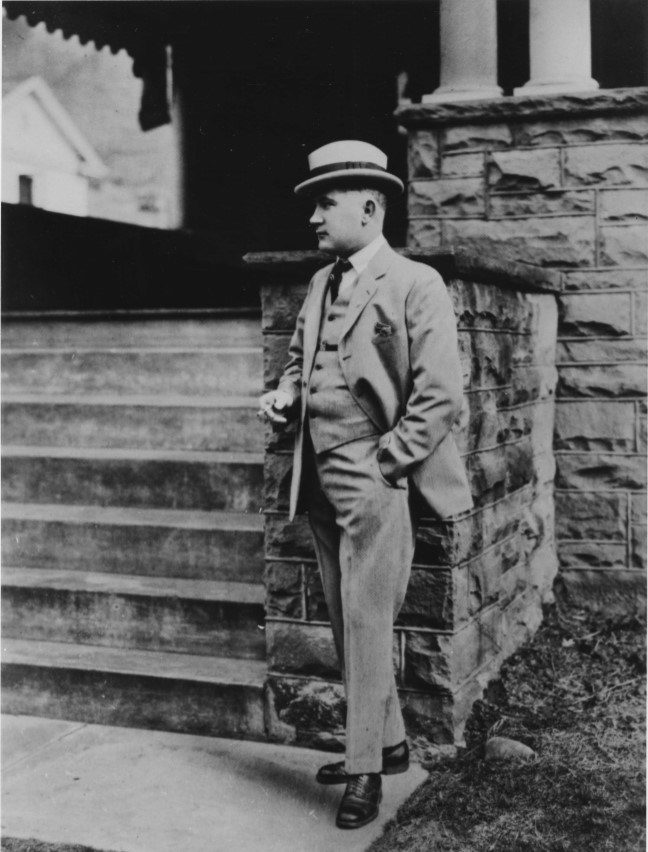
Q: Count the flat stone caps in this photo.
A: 2